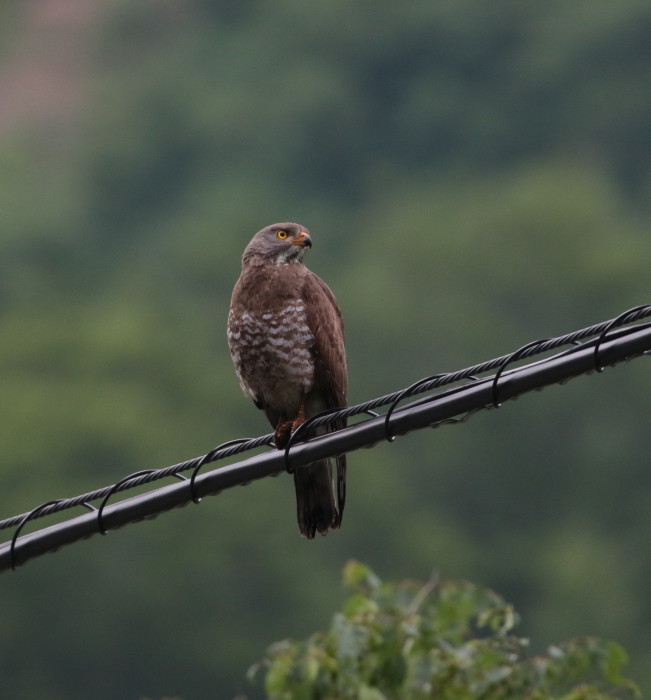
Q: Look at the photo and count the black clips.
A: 7